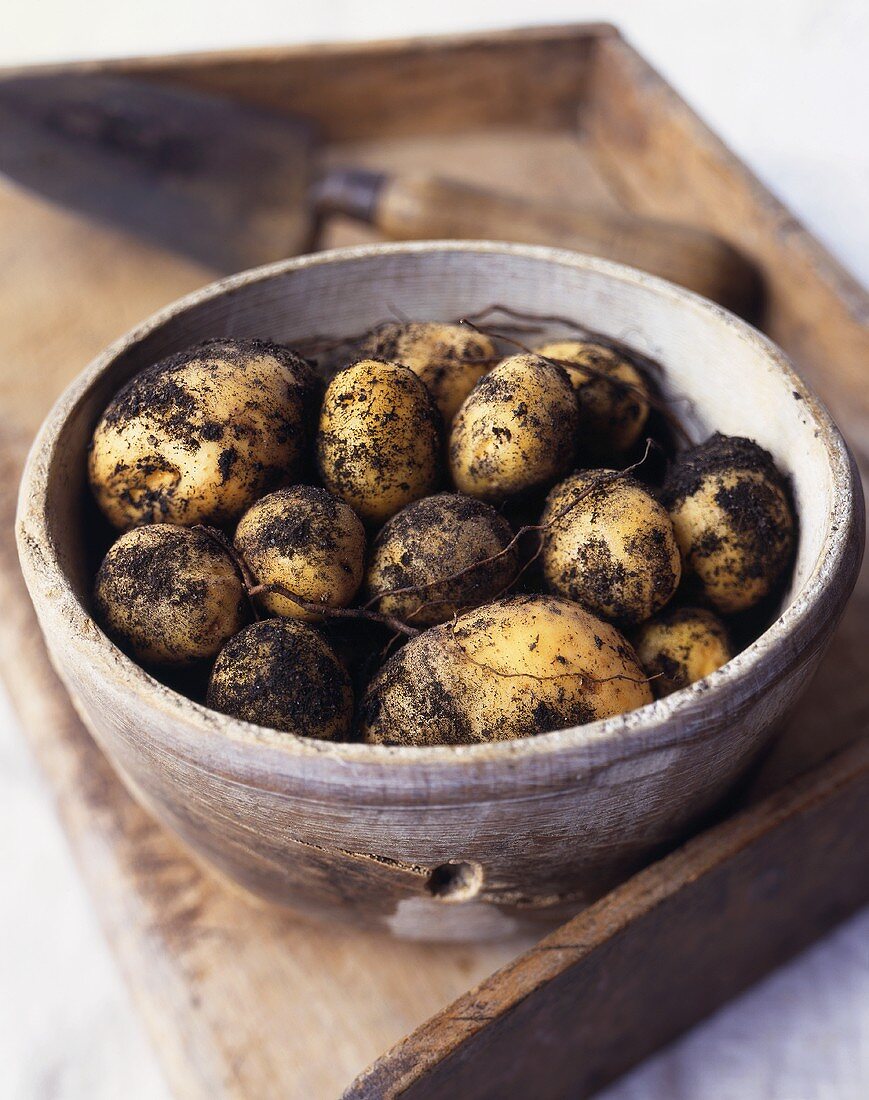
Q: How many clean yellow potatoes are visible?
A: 0